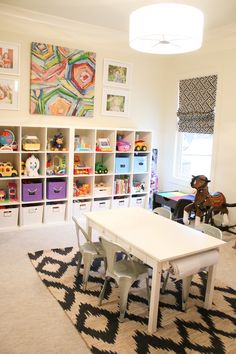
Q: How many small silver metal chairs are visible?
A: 4